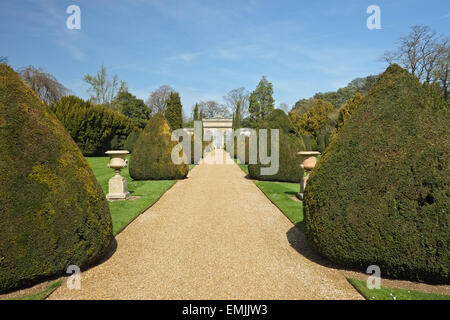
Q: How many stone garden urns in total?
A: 2